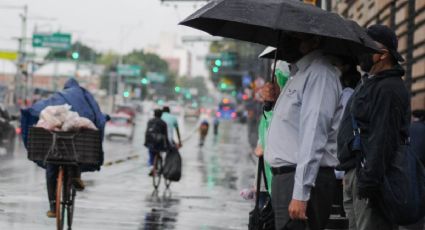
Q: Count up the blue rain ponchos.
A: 1